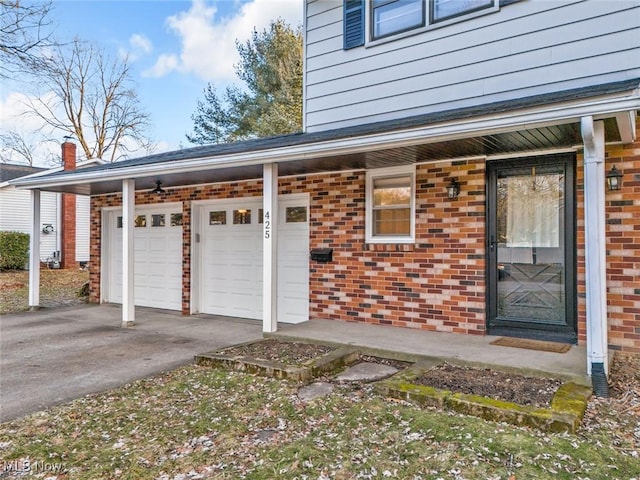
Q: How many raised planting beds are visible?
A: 2